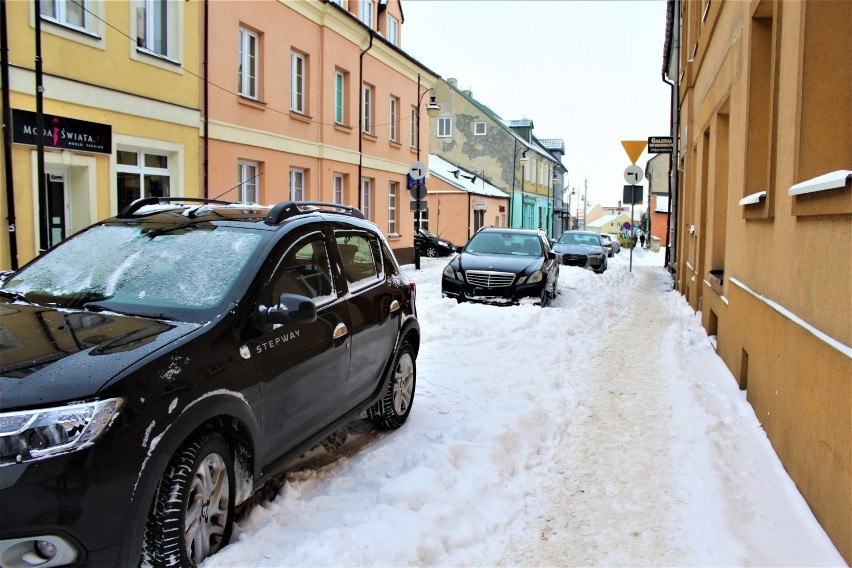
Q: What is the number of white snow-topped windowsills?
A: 2